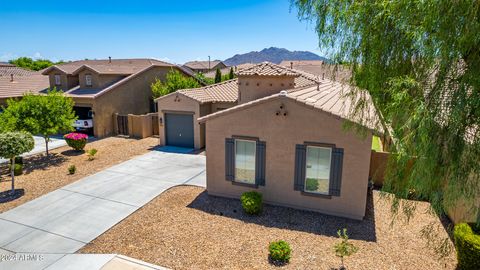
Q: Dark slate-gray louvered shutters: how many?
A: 4